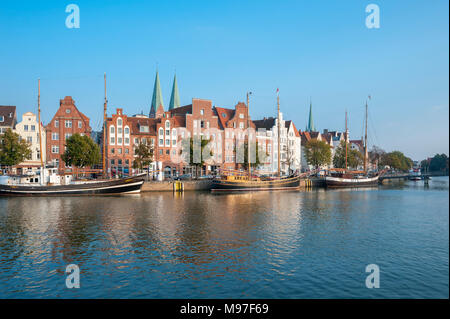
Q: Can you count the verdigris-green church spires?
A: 3